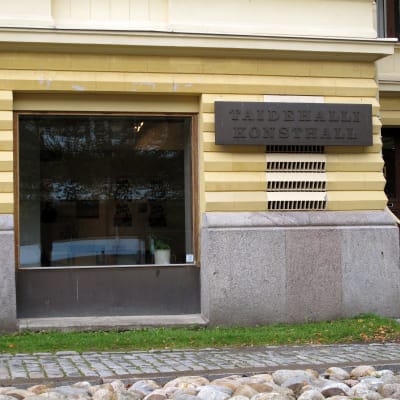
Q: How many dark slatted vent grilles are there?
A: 4